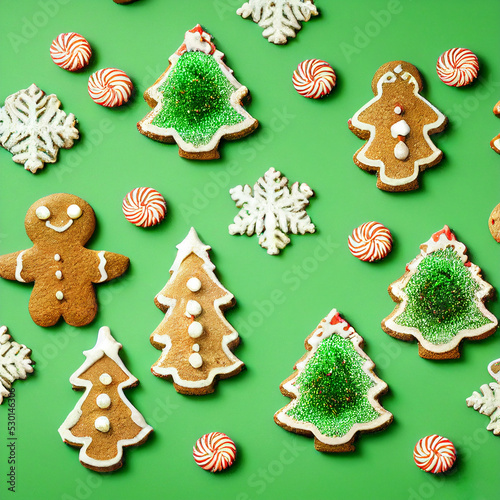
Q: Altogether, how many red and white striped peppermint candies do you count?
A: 8